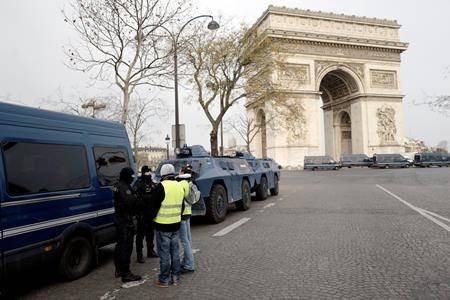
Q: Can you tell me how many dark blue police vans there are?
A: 5